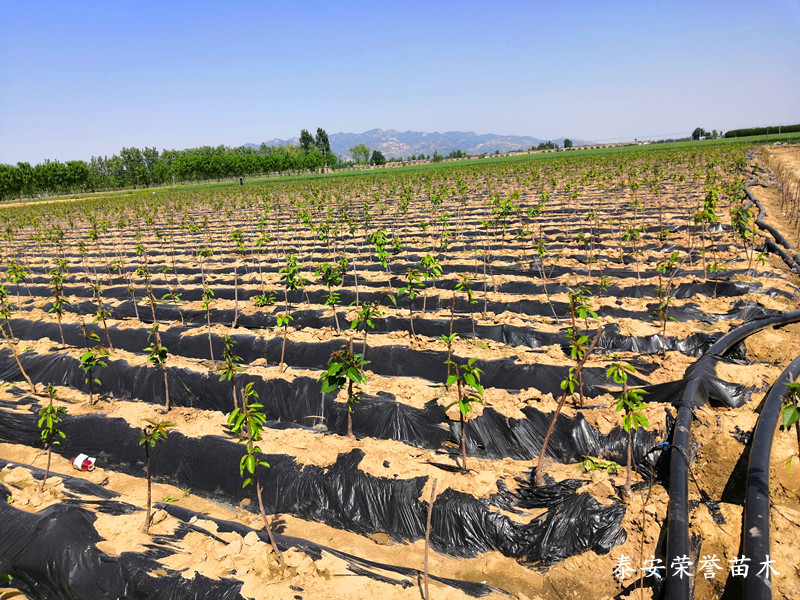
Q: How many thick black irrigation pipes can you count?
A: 2